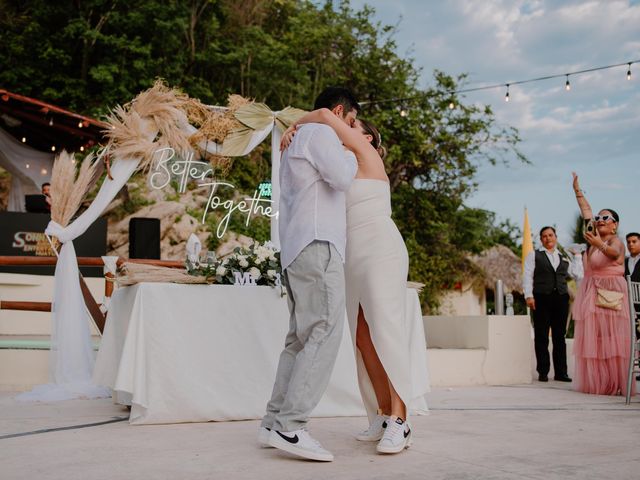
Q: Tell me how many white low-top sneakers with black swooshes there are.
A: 4